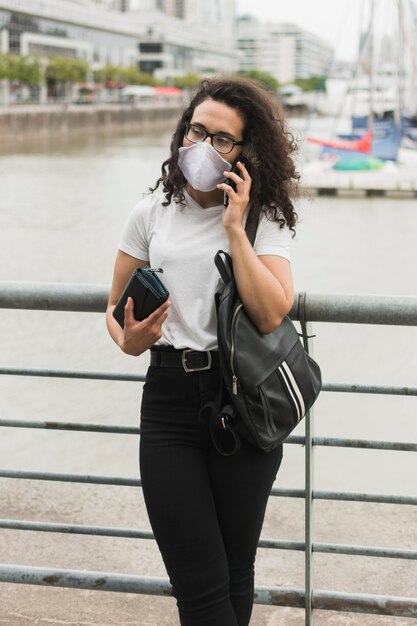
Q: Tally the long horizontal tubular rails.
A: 6